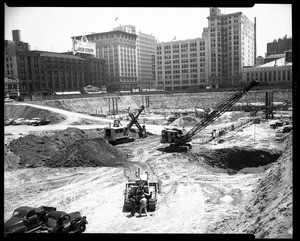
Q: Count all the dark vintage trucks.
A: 2